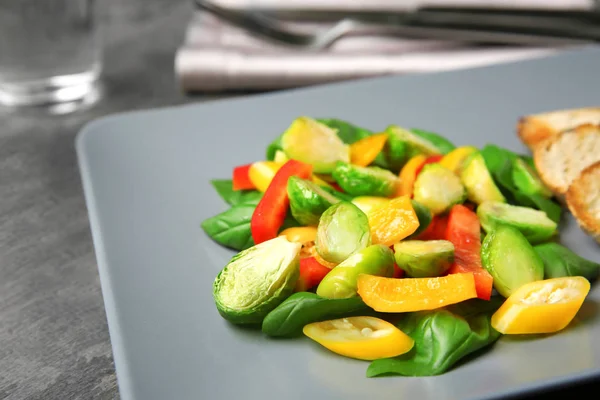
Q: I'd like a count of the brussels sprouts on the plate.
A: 13